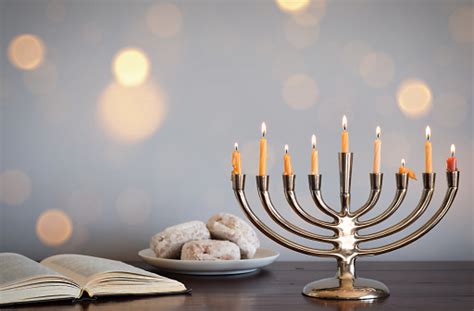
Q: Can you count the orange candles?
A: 8